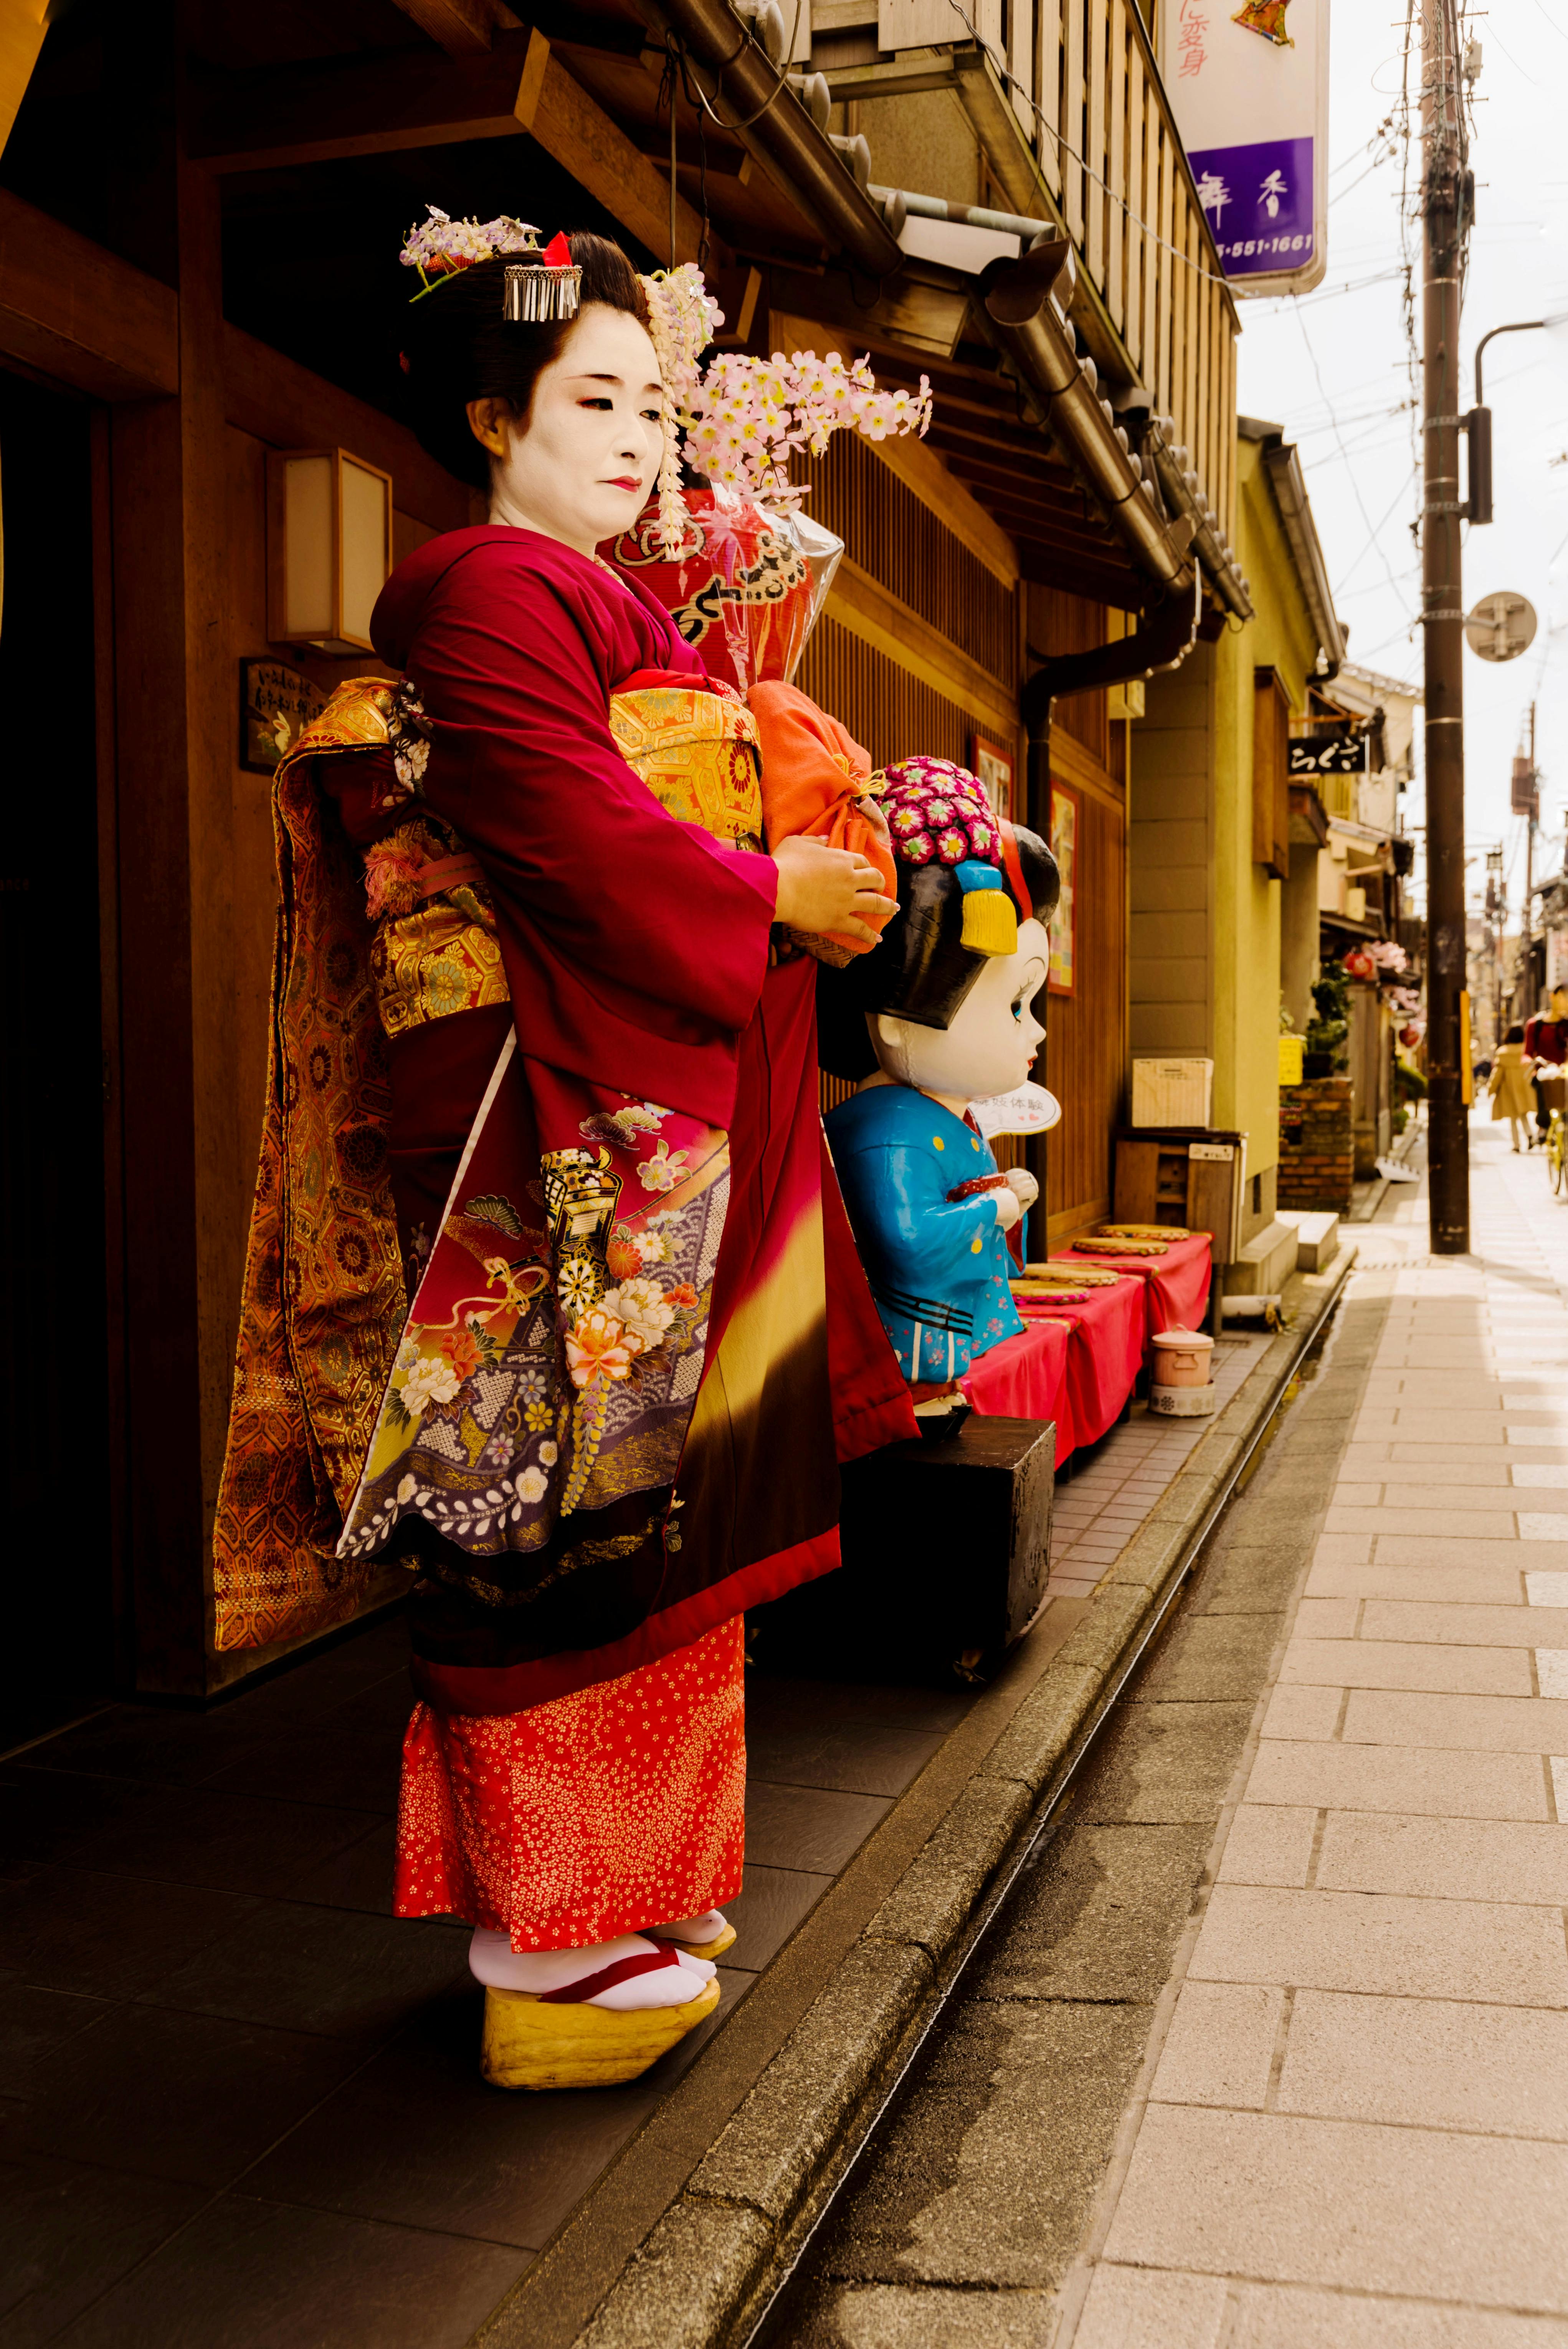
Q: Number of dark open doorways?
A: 1